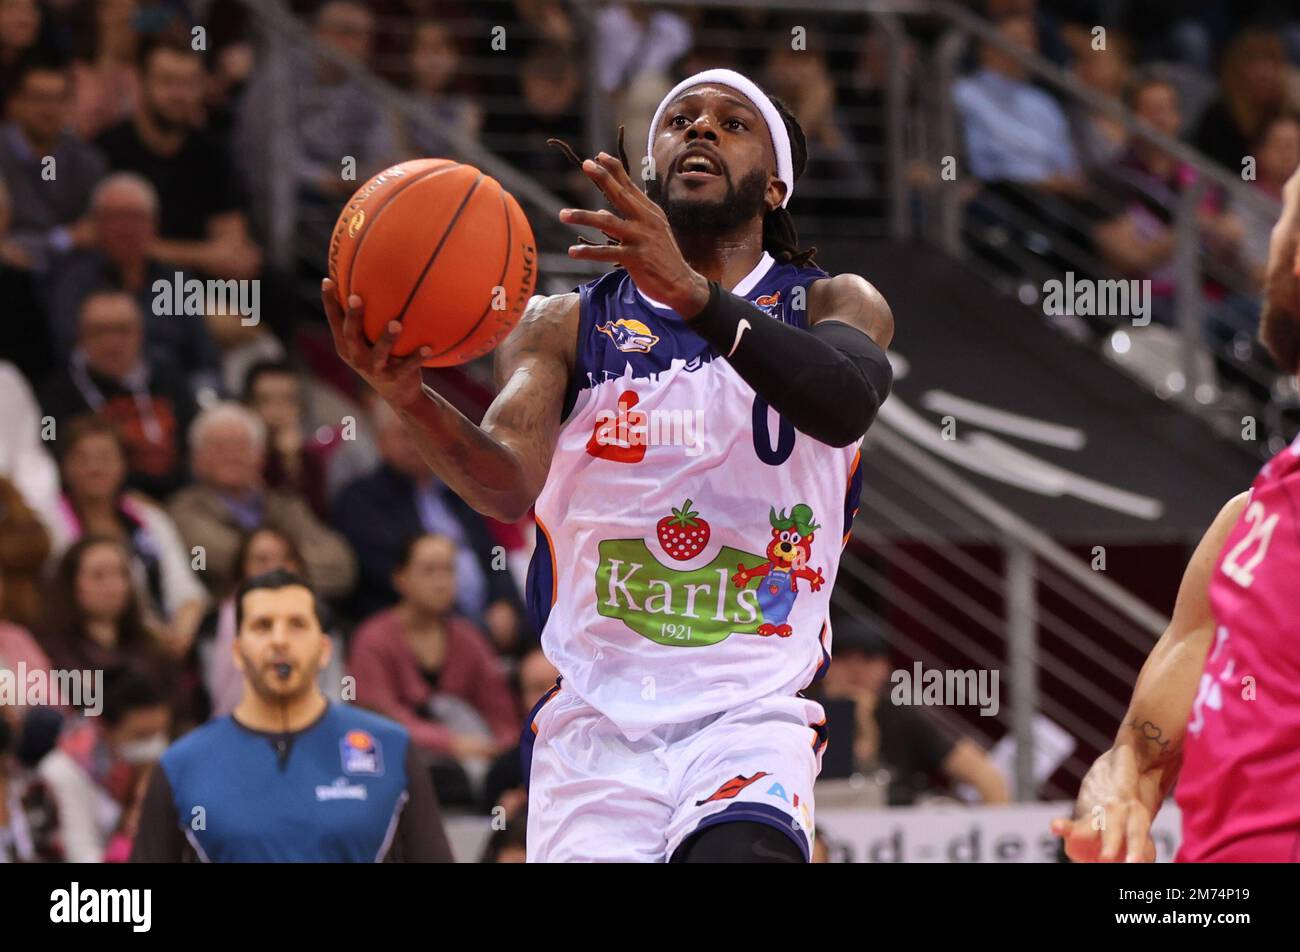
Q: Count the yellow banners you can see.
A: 0